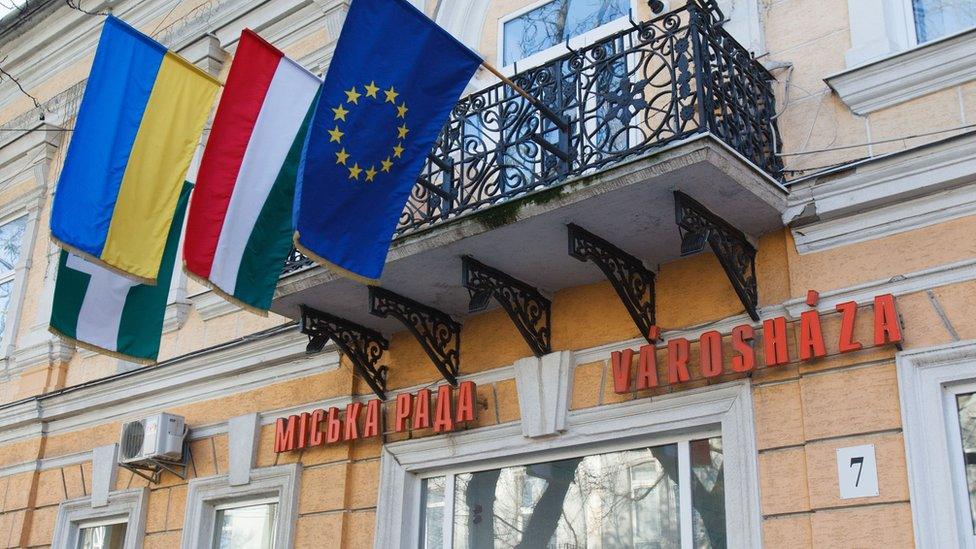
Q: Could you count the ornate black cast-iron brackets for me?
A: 5